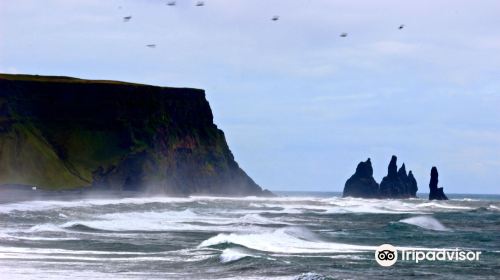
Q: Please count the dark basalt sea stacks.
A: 3